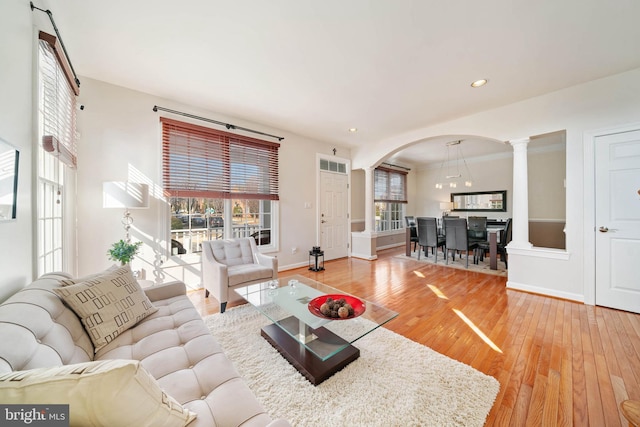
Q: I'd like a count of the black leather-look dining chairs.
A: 6